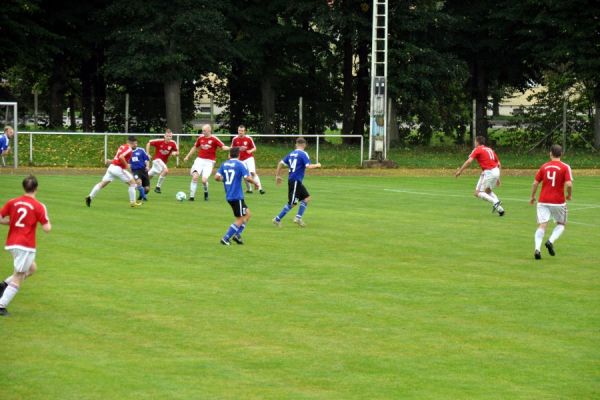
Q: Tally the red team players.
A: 7